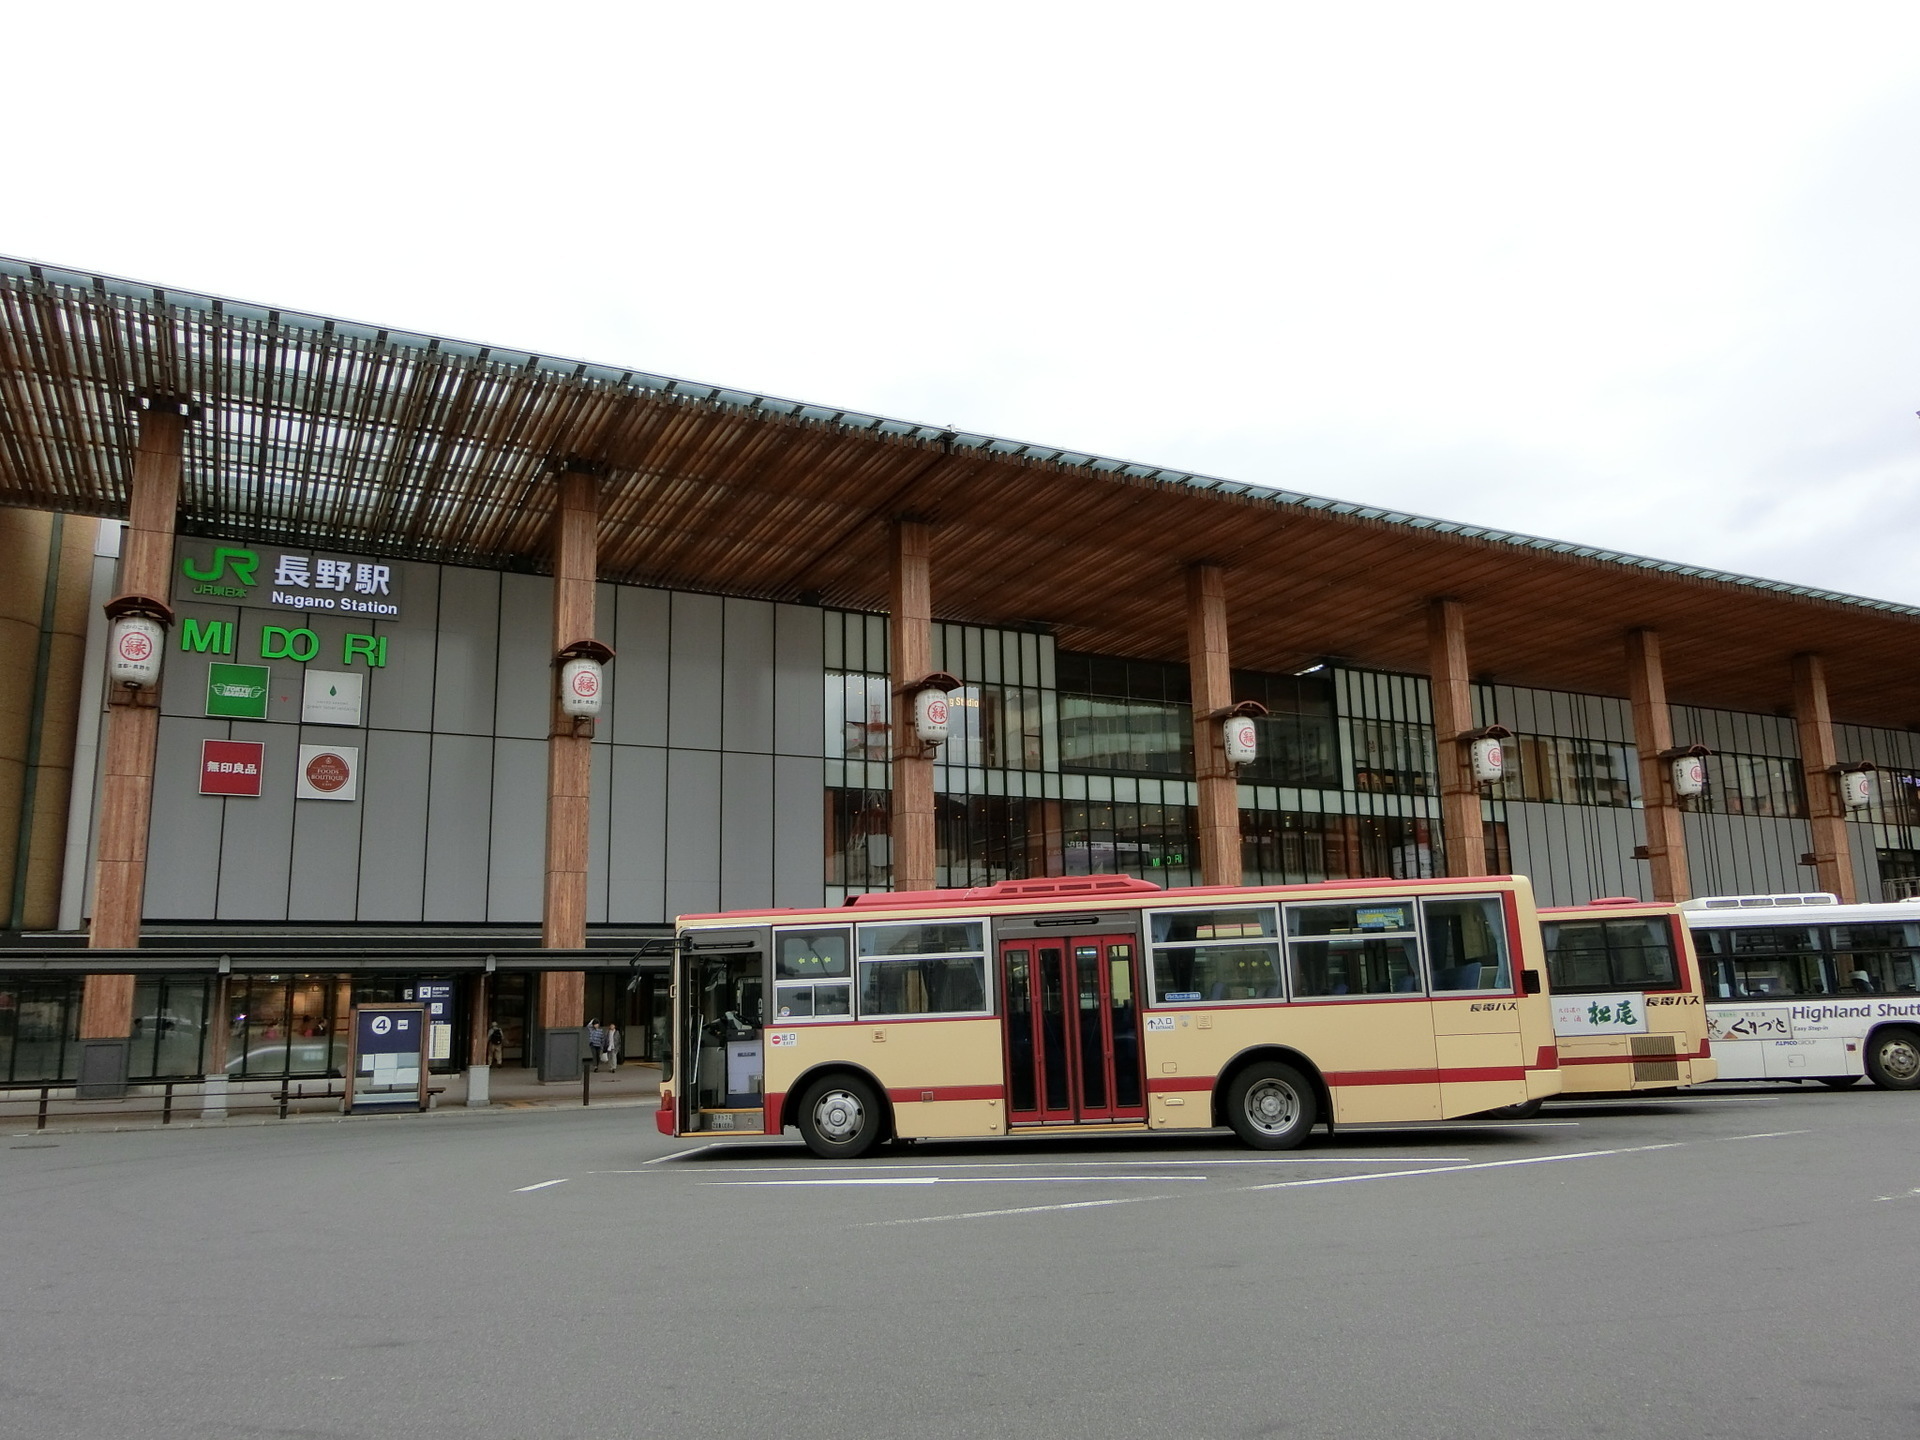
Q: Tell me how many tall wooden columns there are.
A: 7